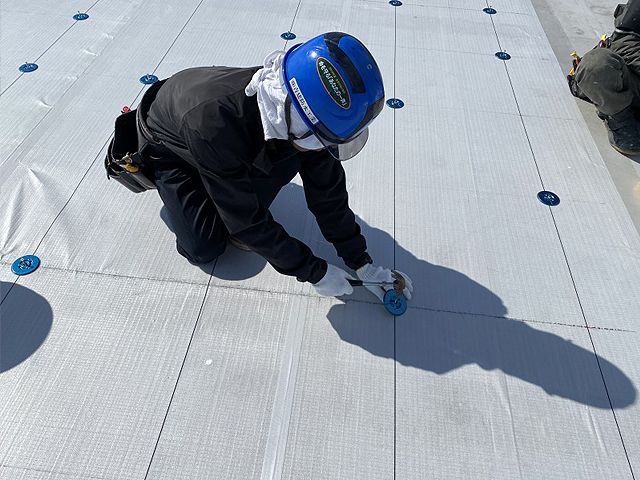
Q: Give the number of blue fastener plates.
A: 11